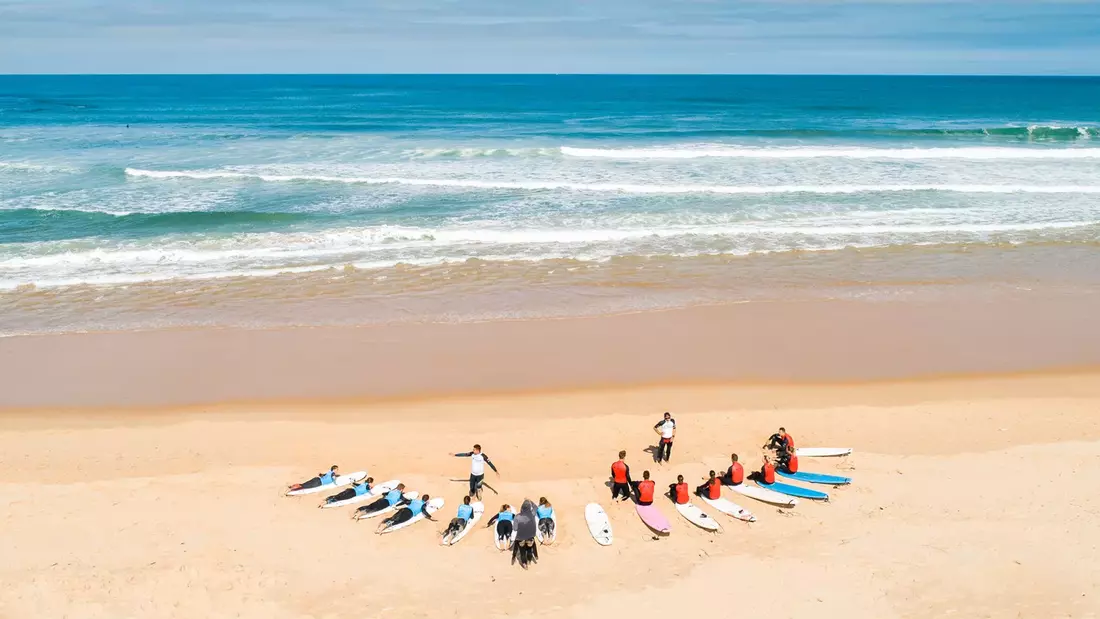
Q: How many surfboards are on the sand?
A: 15